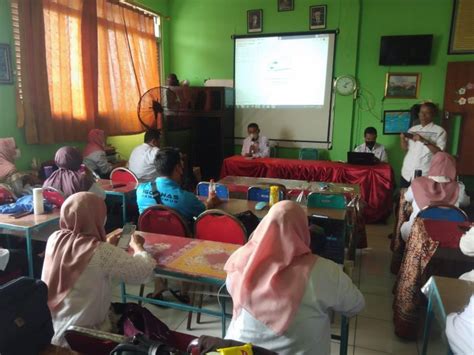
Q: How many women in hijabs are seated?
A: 6